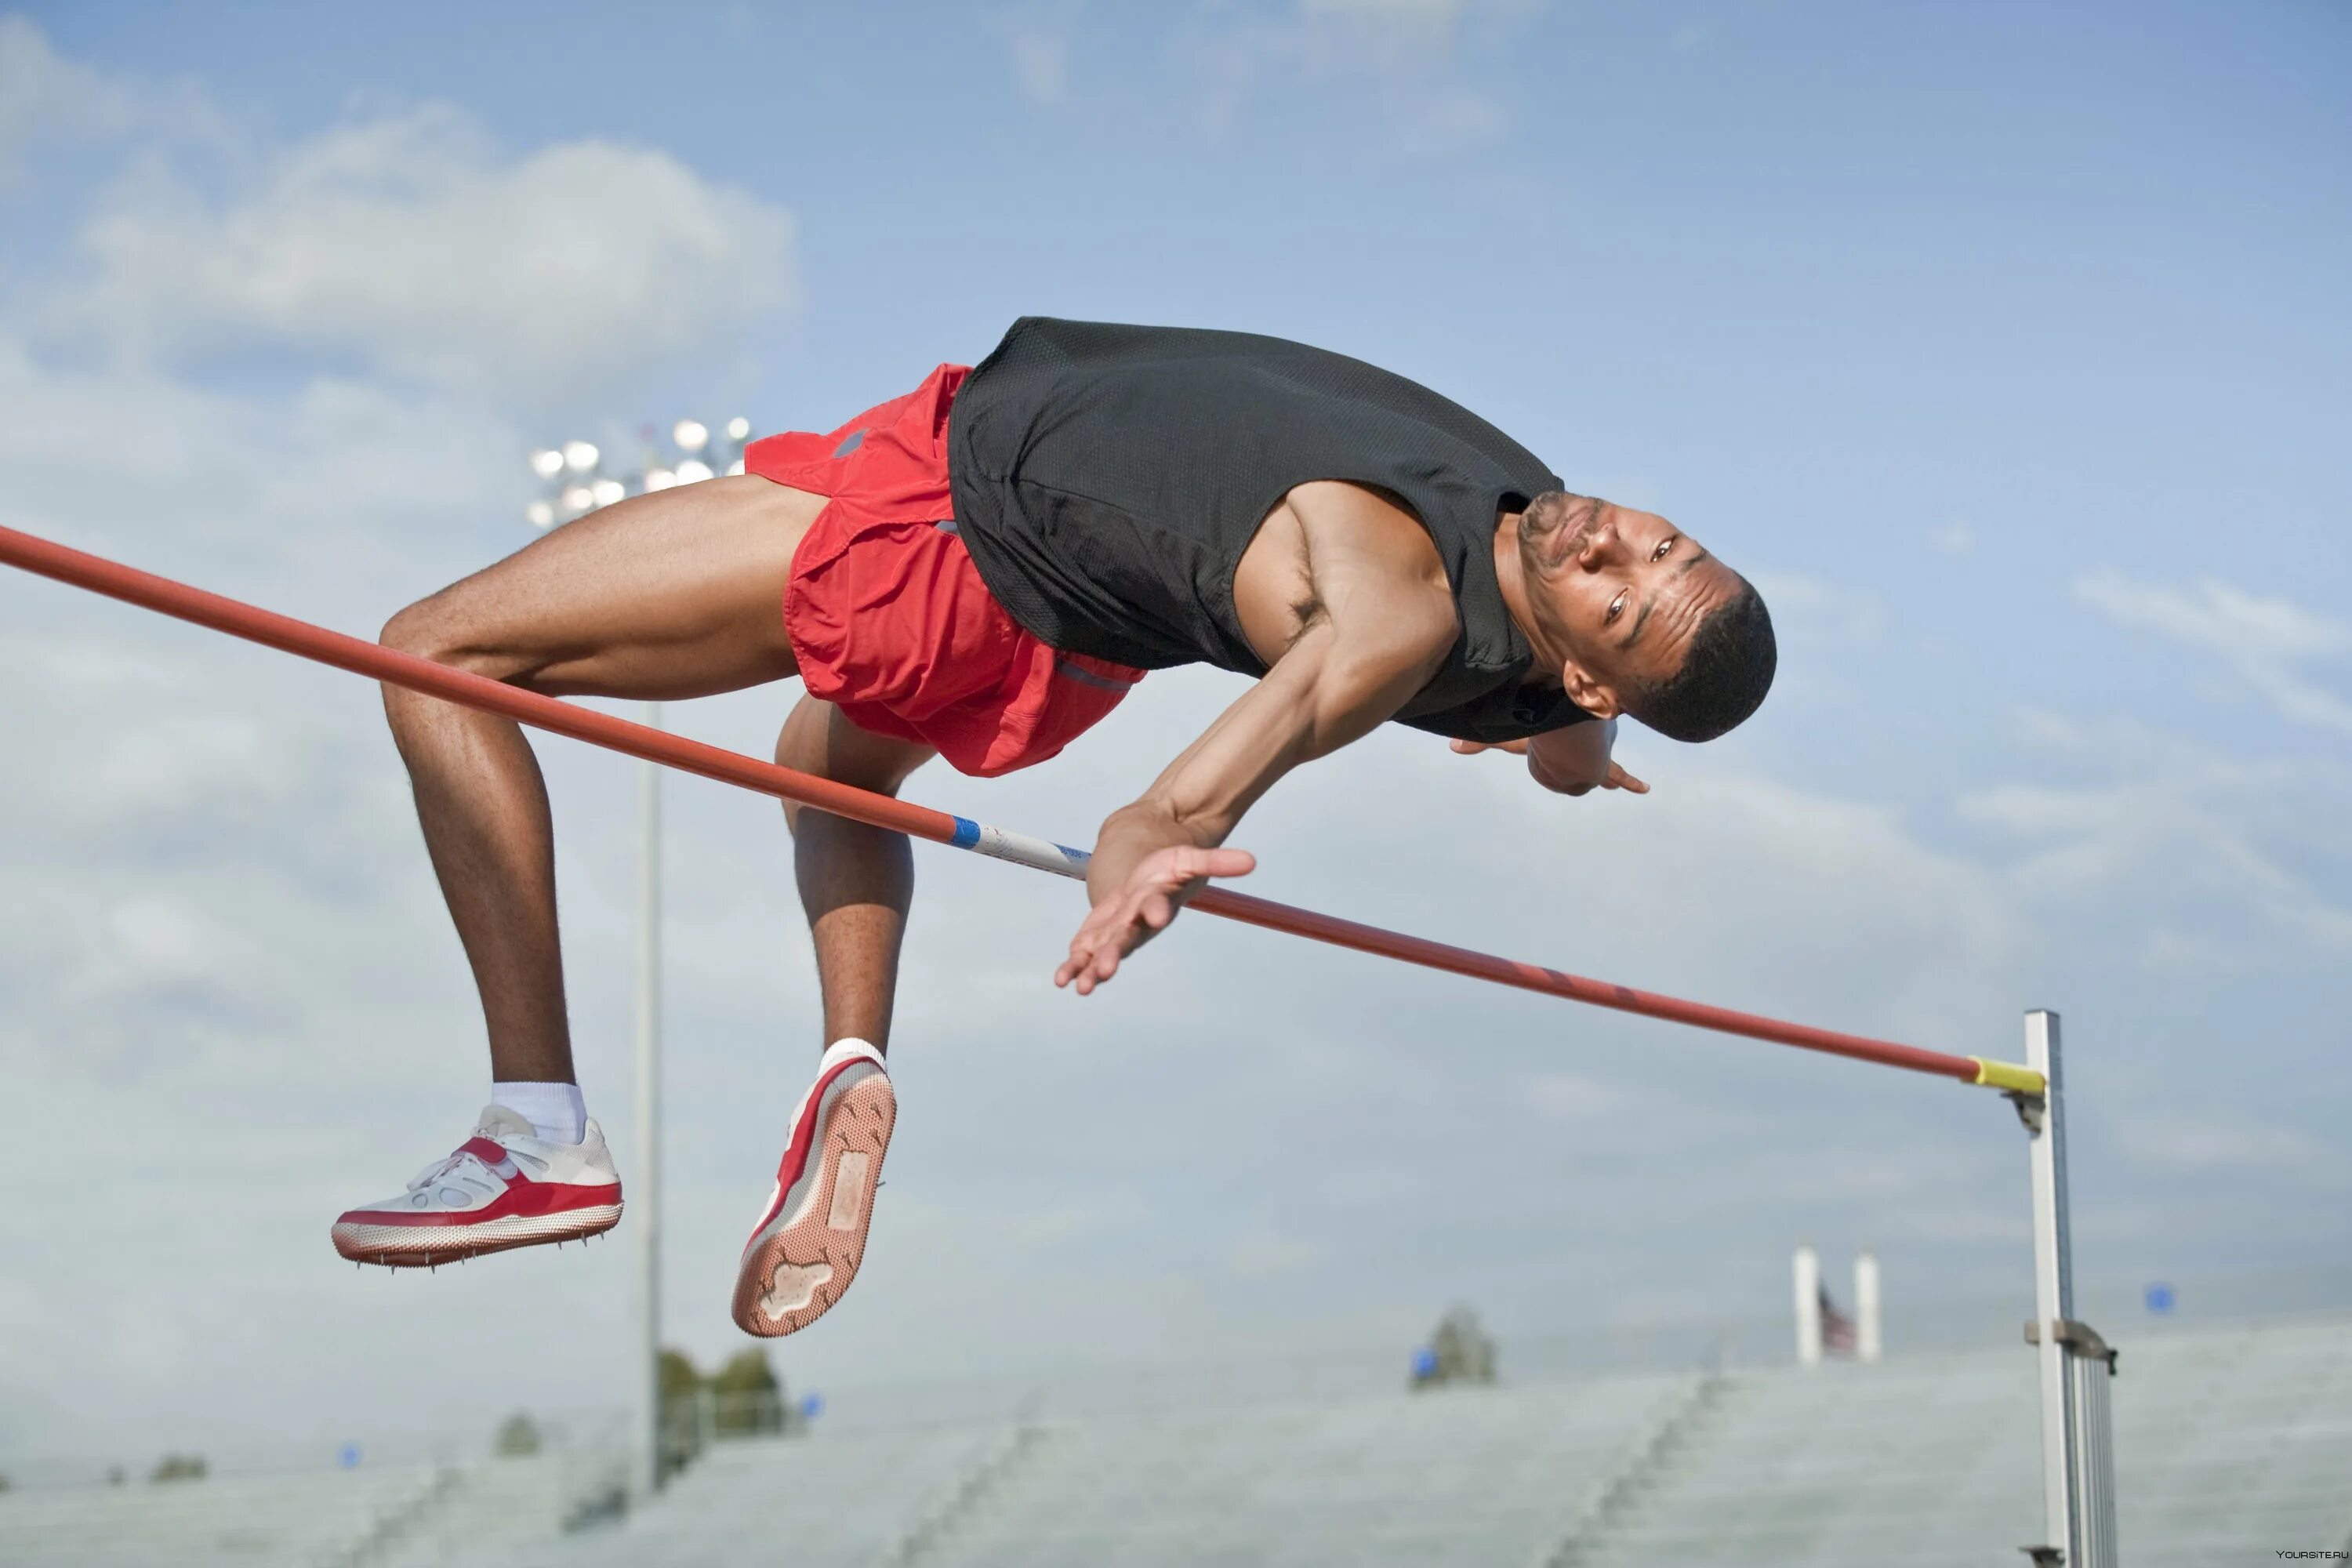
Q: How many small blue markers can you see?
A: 4